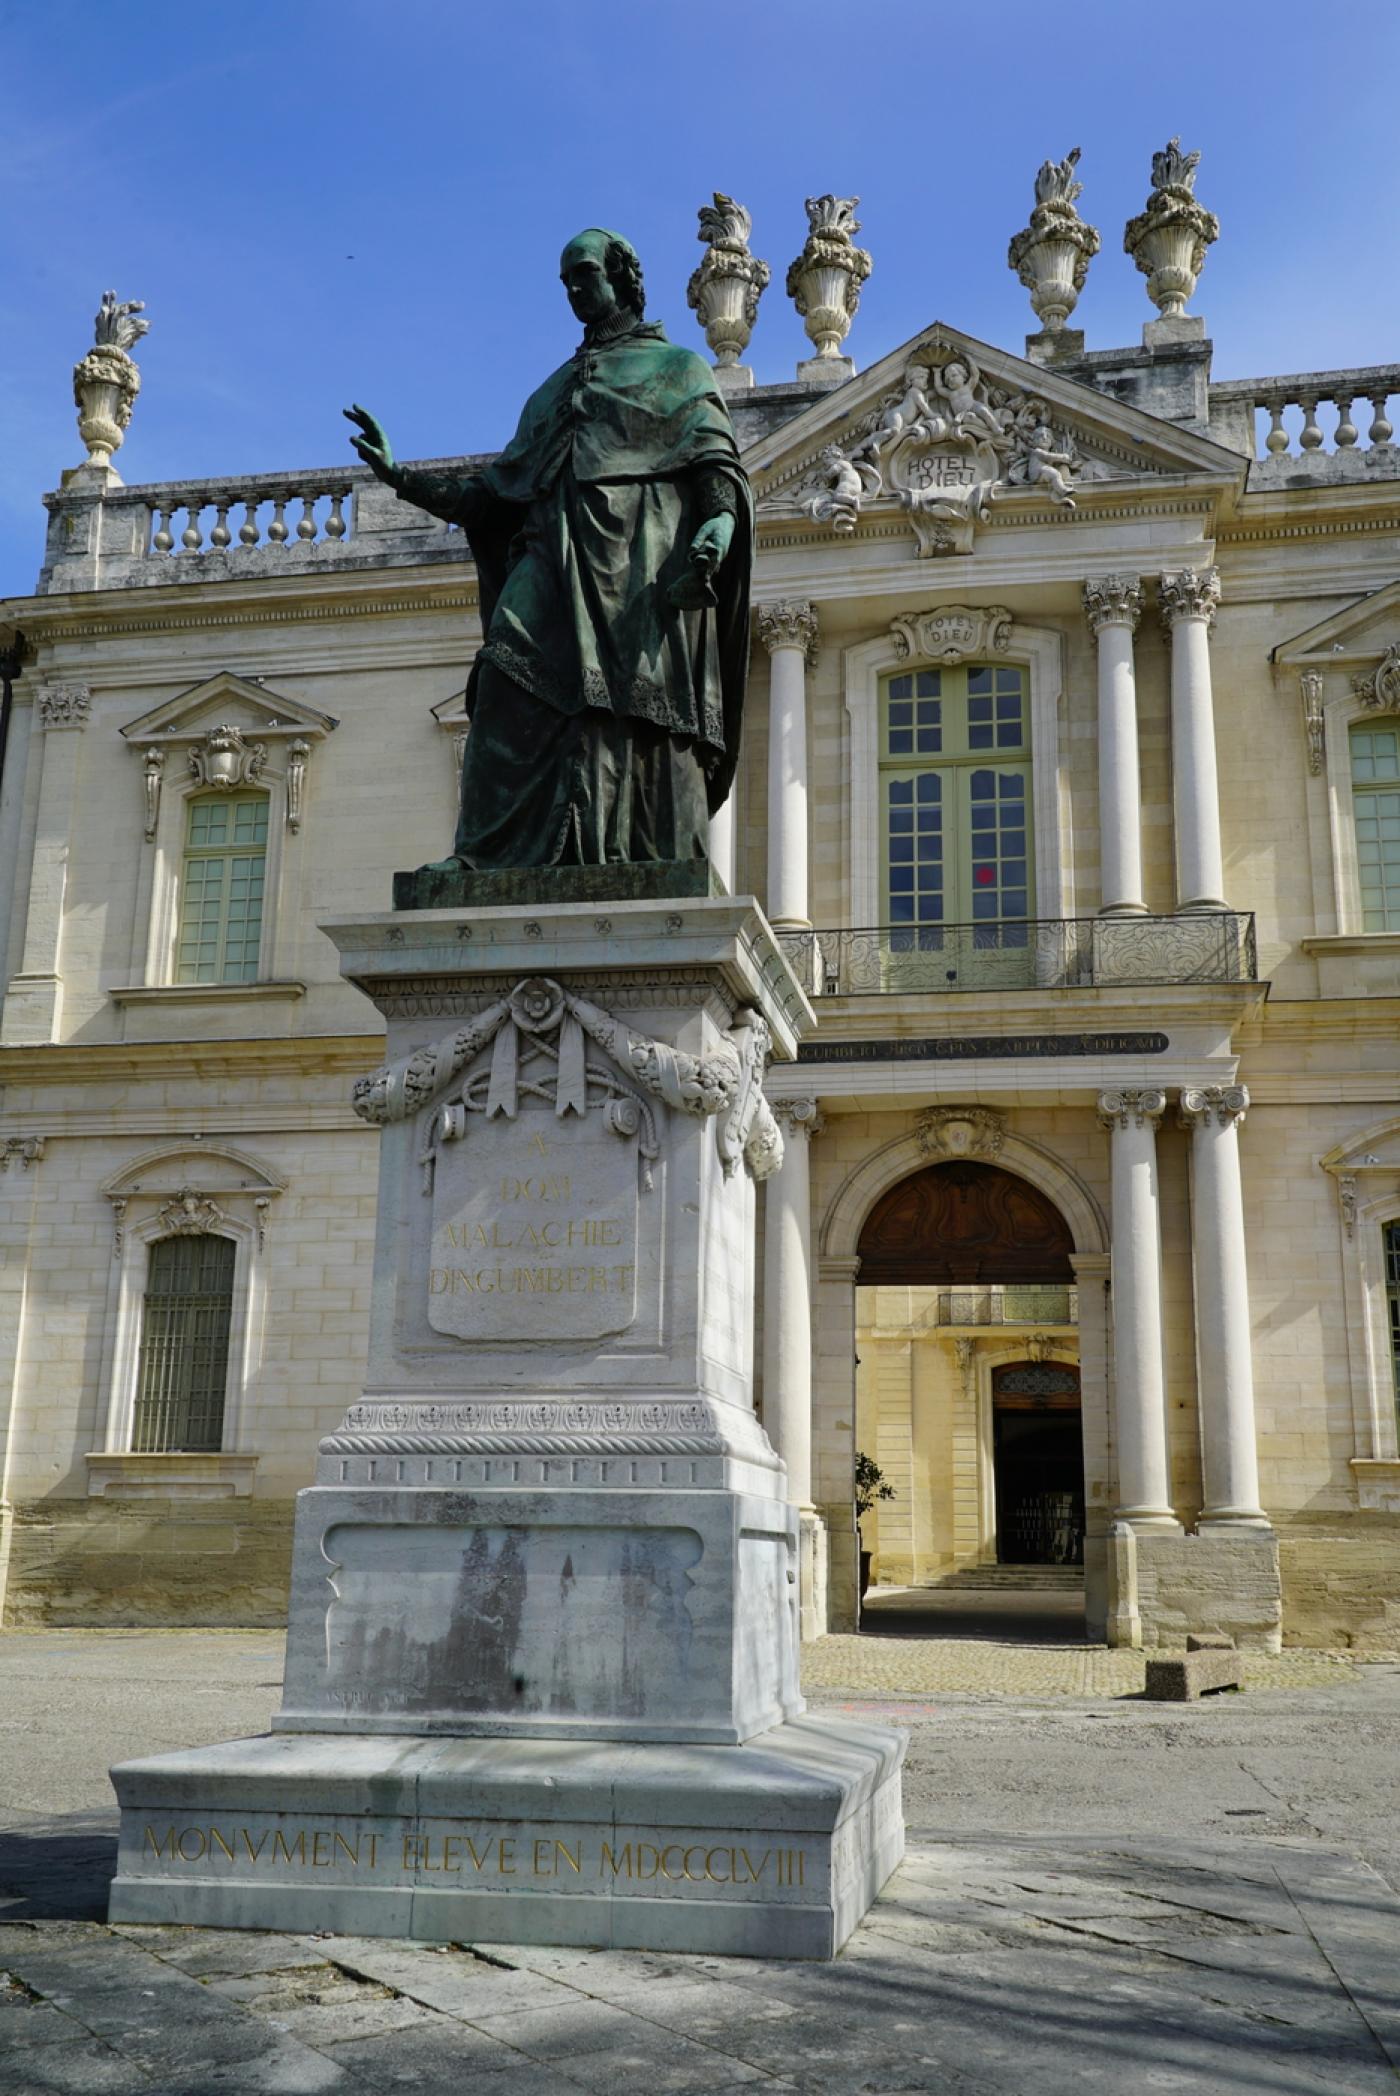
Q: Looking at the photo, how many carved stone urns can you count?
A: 5